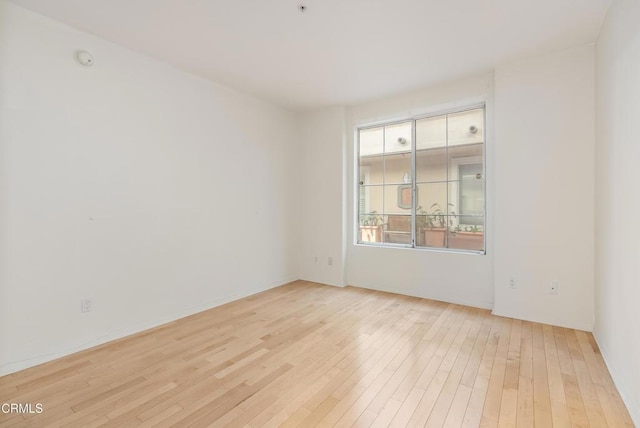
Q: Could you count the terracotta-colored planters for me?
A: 3